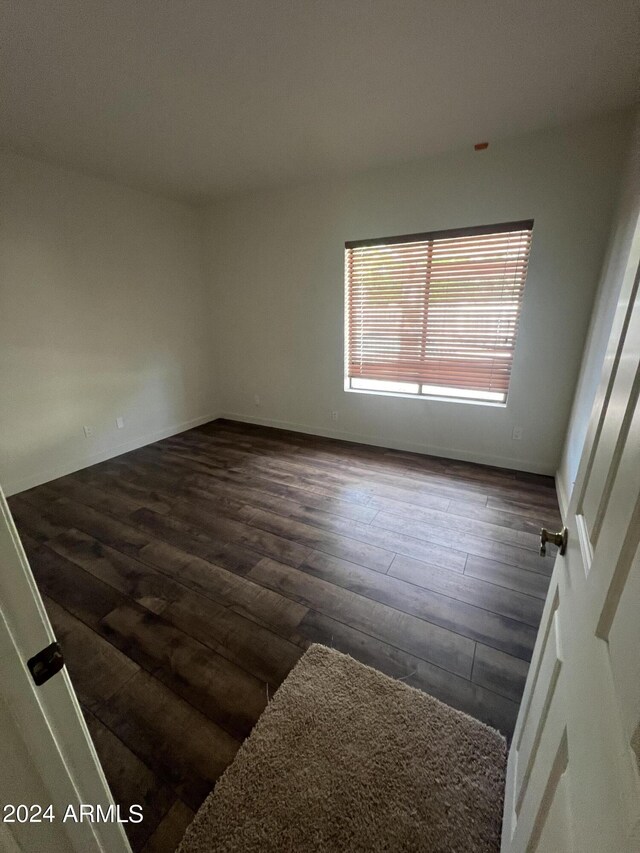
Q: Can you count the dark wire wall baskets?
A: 0